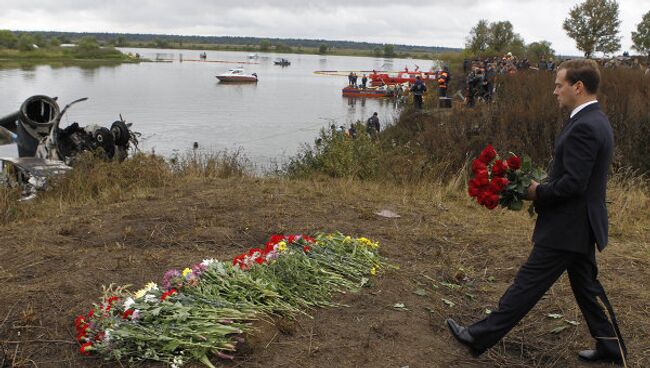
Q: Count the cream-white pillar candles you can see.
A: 0